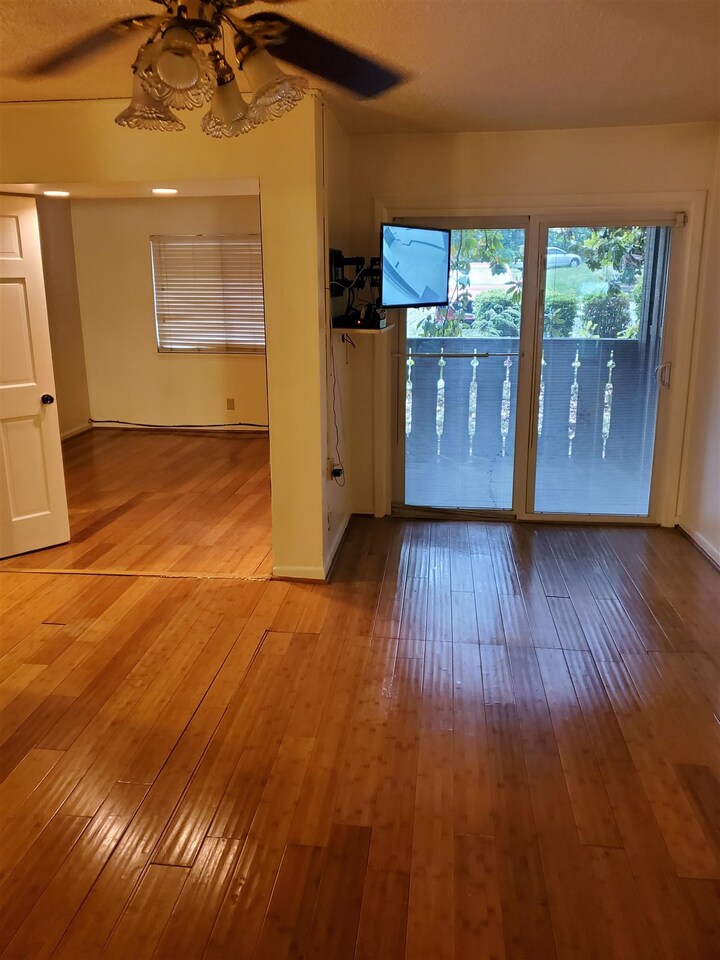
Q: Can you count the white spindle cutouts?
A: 7